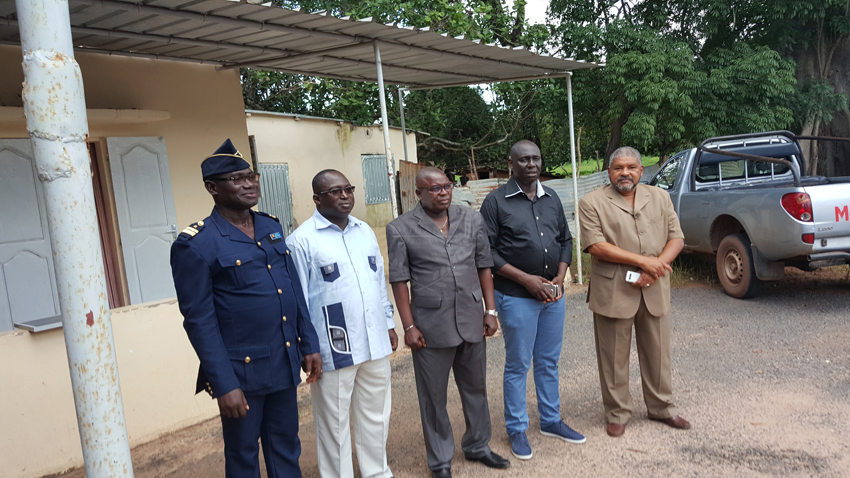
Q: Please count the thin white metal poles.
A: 3